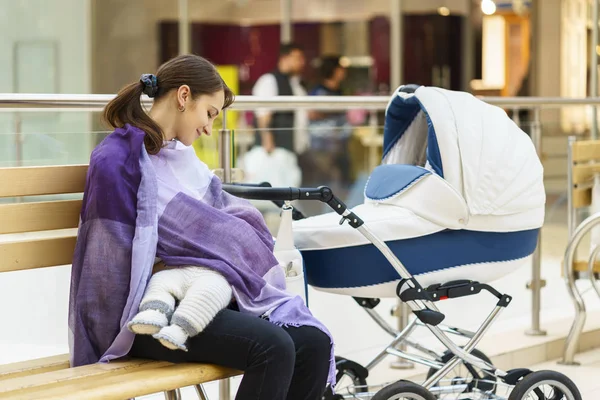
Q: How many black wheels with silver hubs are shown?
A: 4